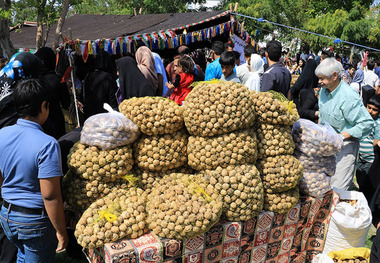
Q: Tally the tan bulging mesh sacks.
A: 14